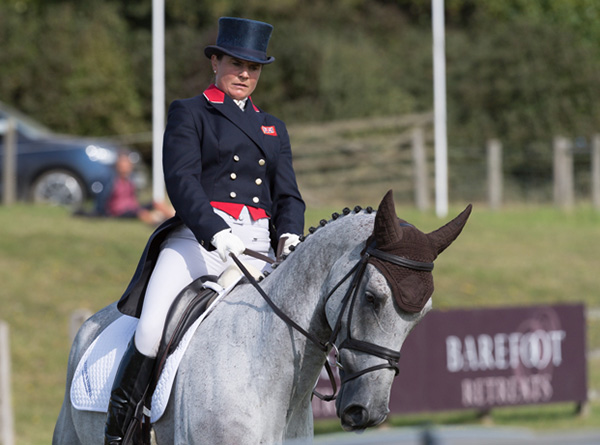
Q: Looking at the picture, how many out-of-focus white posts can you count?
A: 2